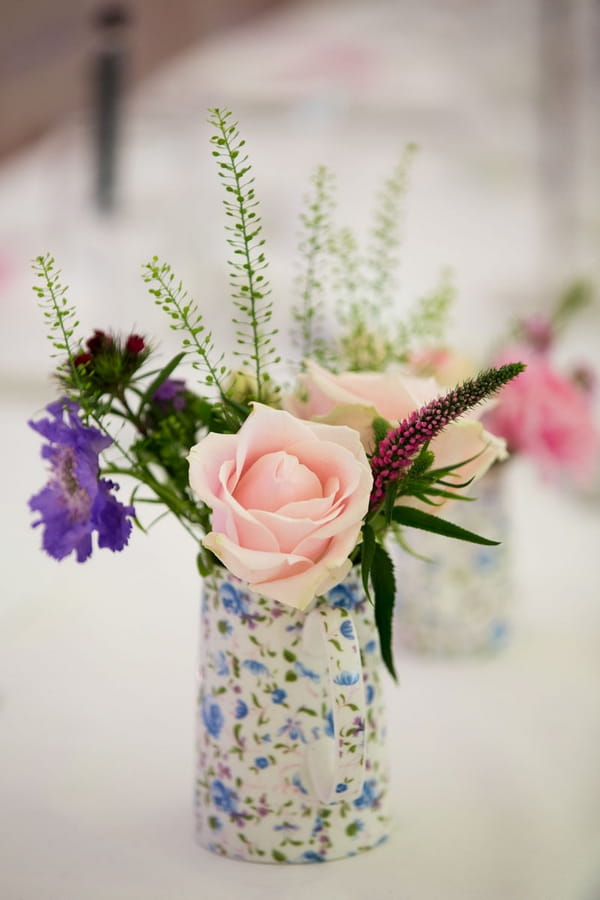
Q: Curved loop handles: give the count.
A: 1